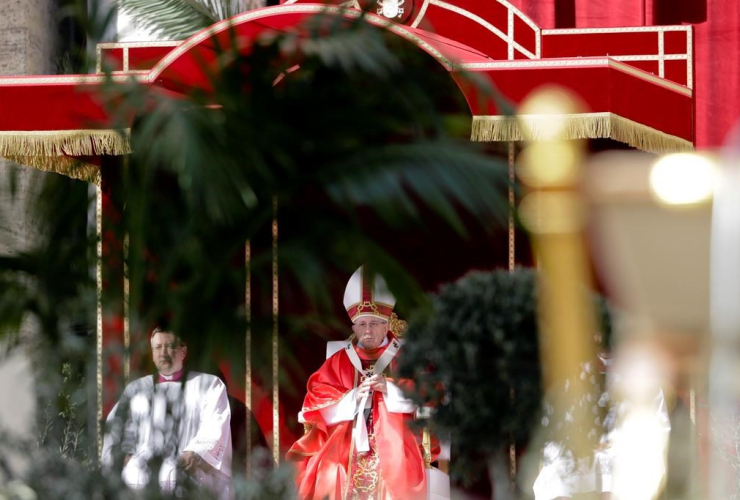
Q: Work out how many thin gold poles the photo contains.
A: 5